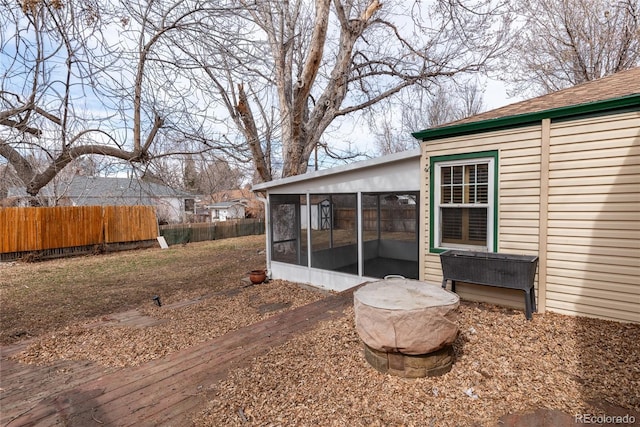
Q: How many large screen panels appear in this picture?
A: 3